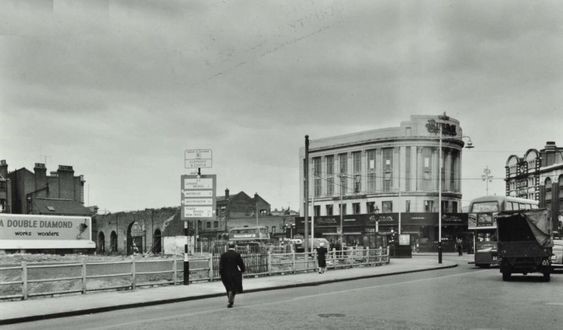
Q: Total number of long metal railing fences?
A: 1